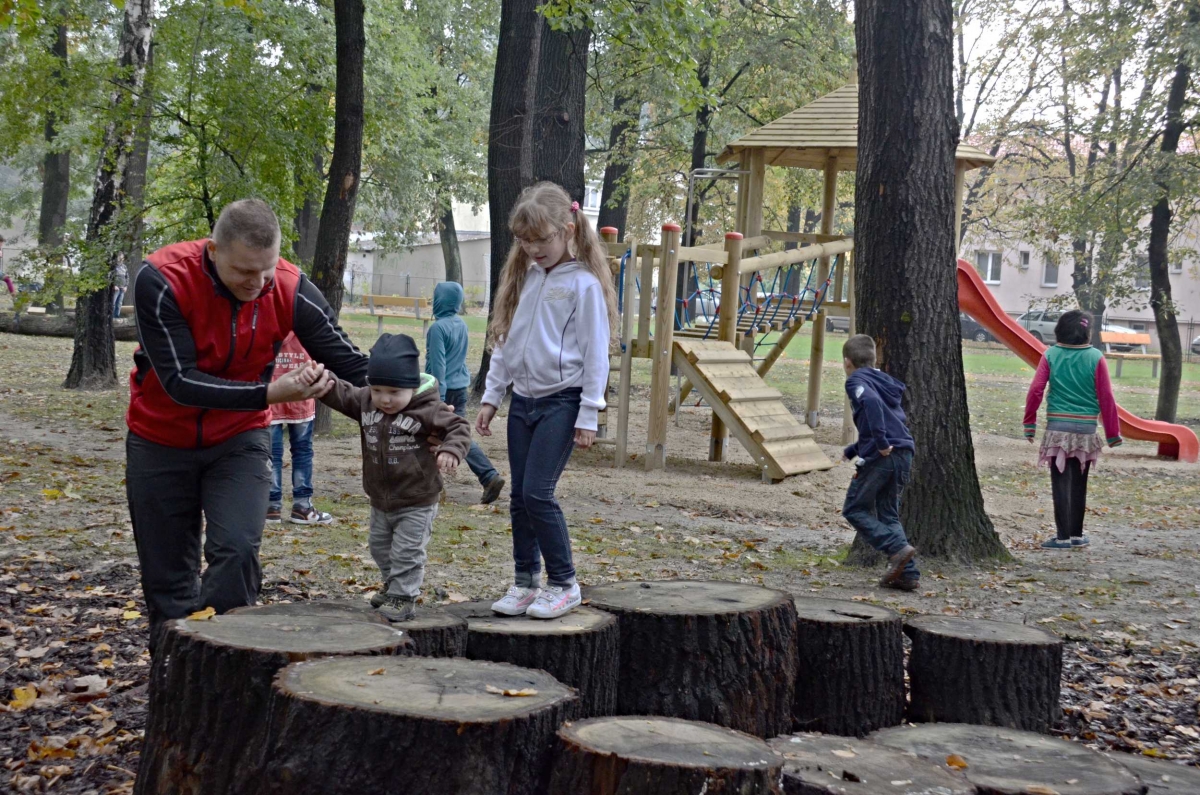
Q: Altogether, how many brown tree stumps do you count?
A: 12